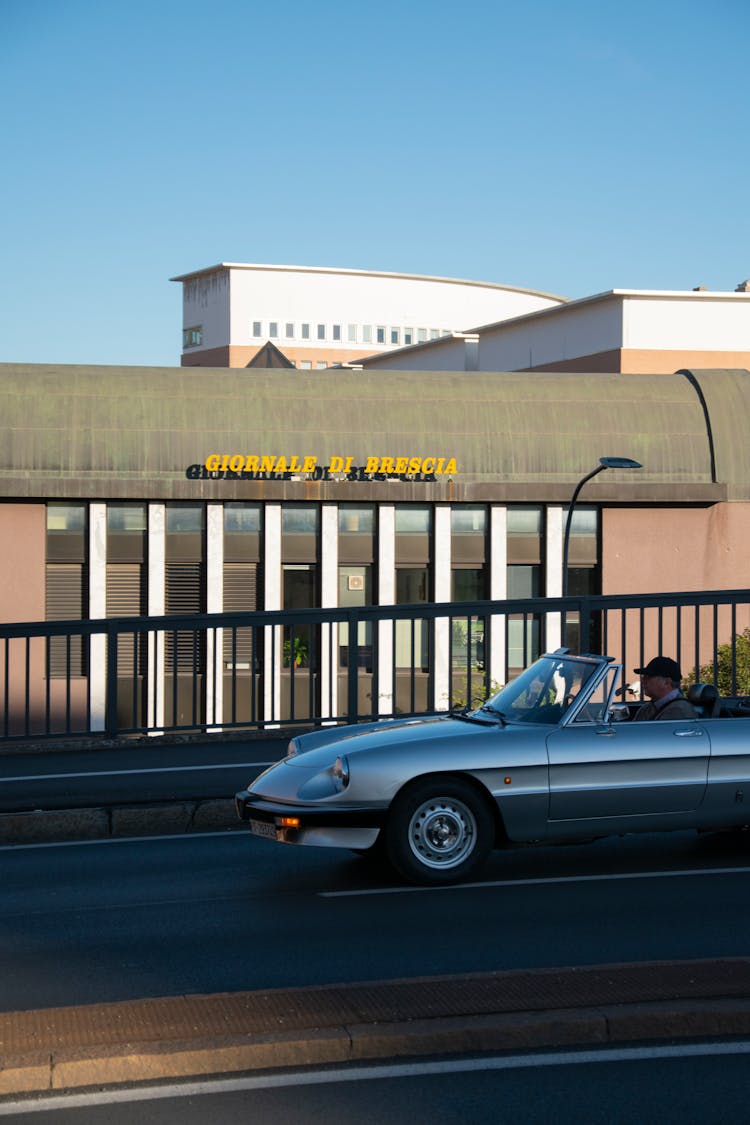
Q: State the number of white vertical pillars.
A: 9